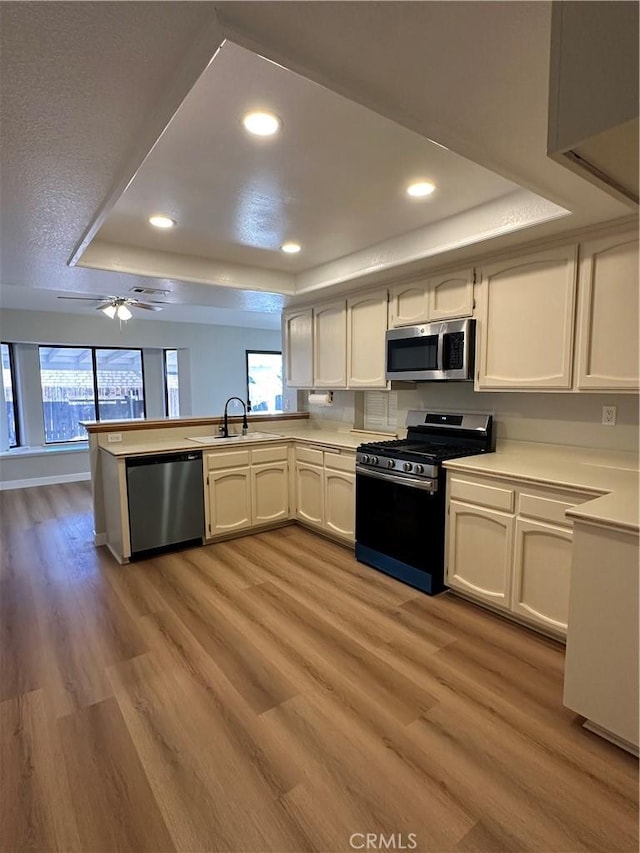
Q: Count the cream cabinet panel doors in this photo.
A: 13